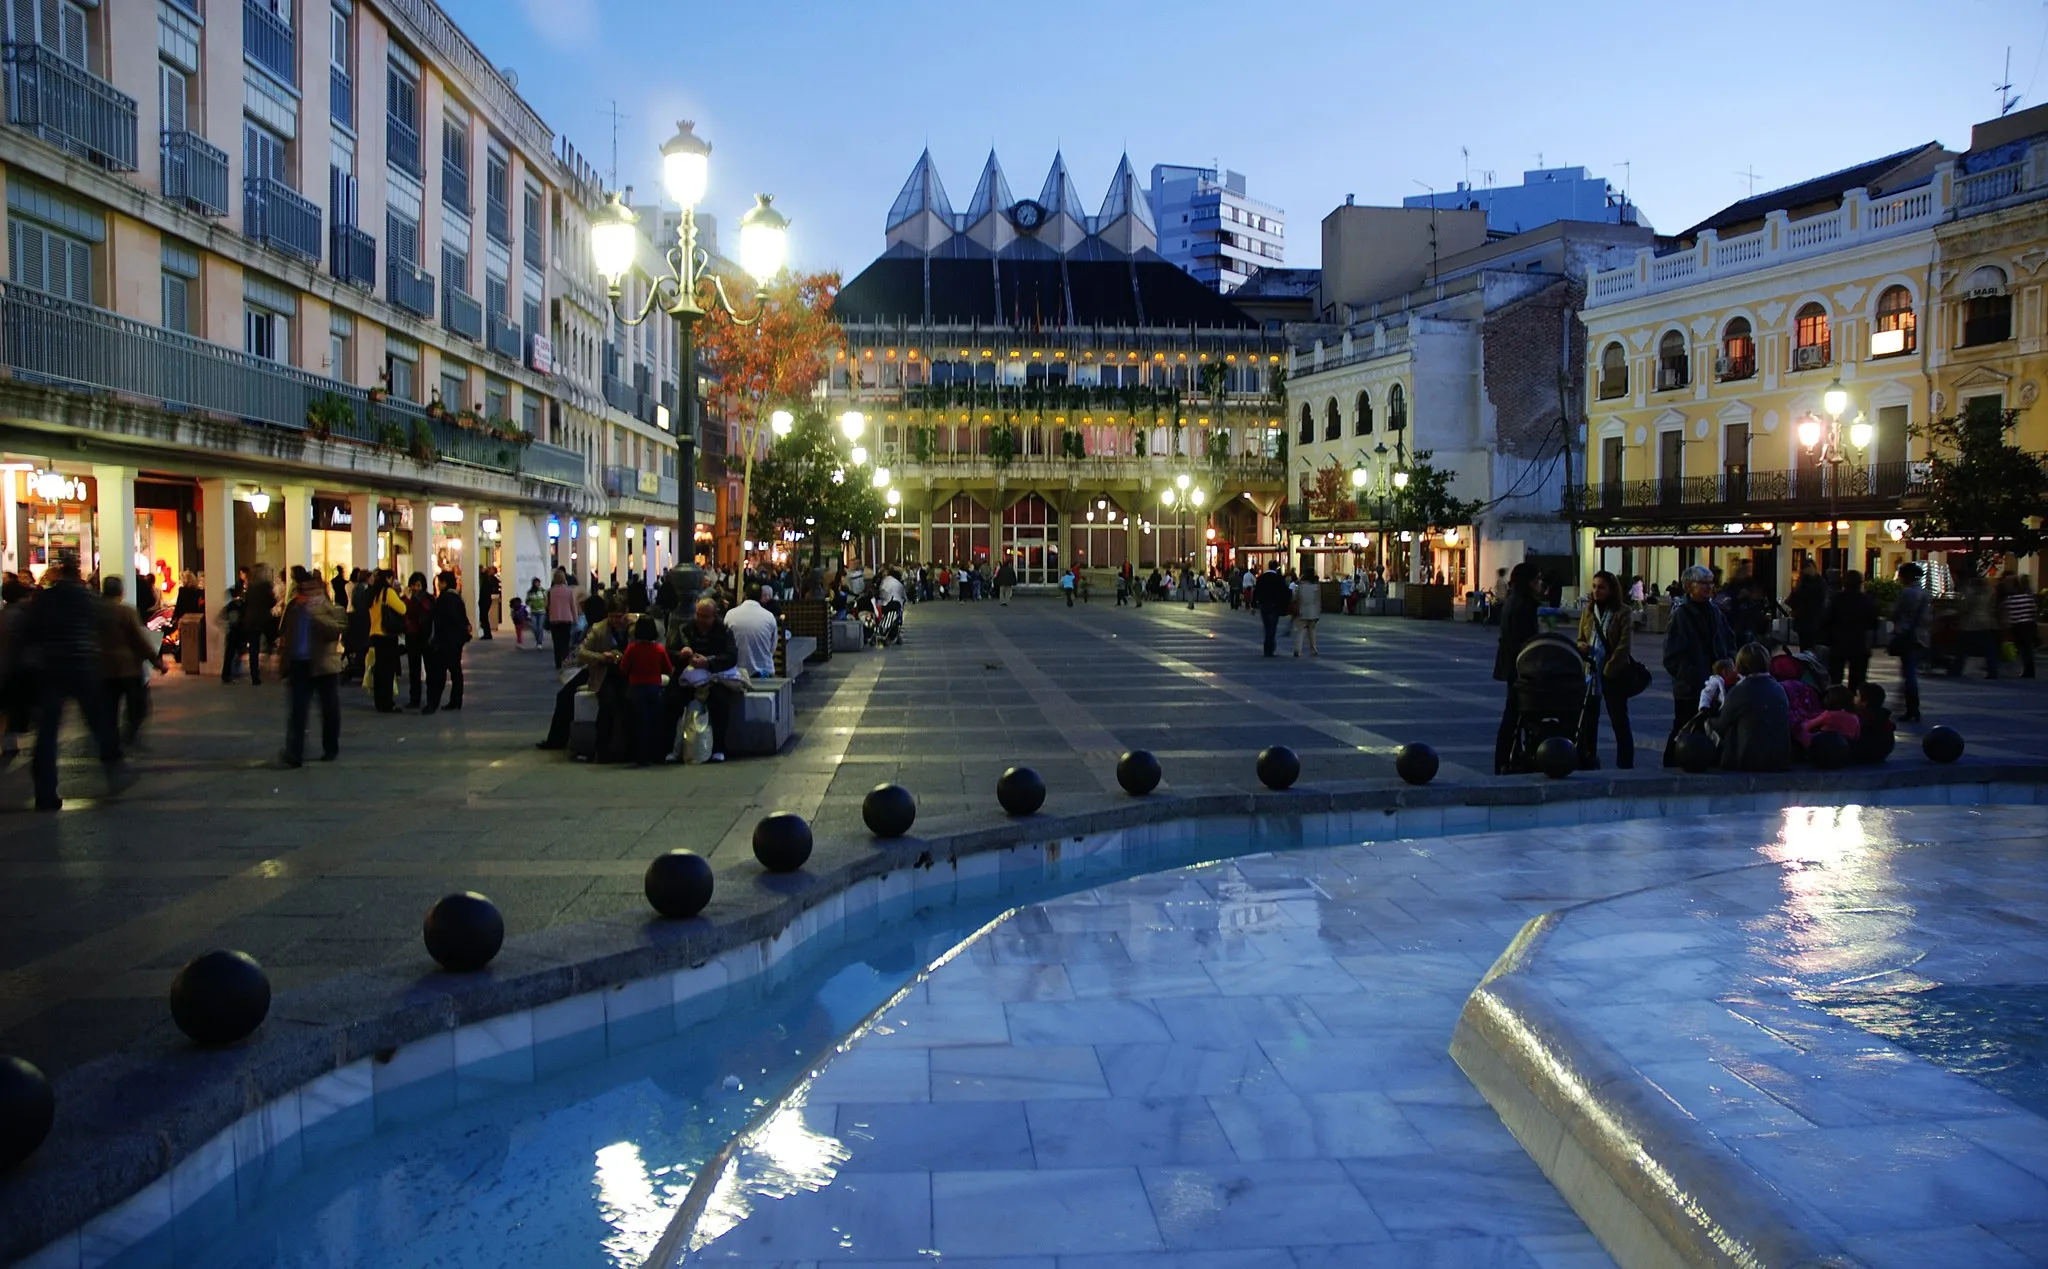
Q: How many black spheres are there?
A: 14